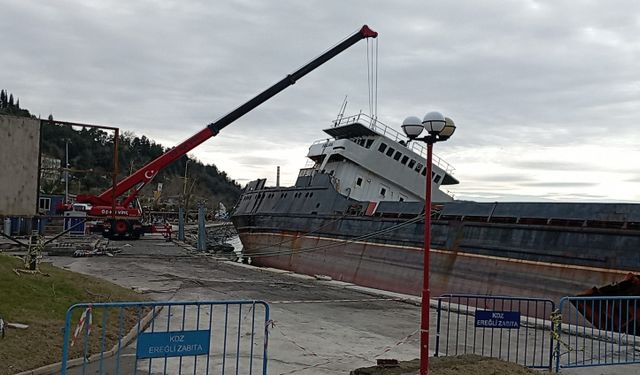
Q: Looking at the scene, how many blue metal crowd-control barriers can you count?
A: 3